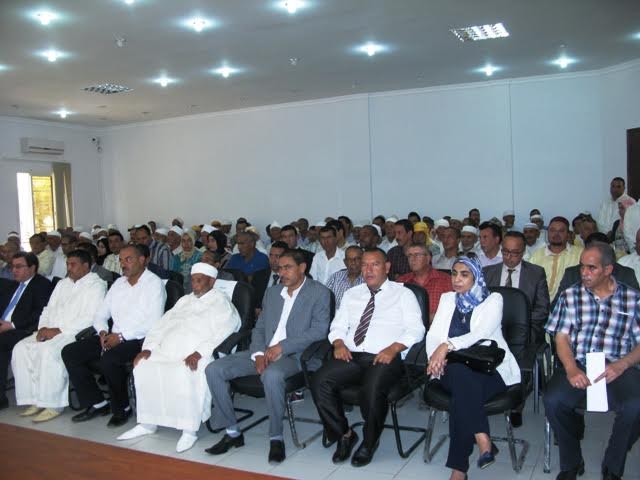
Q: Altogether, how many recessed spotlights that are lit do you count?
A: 13